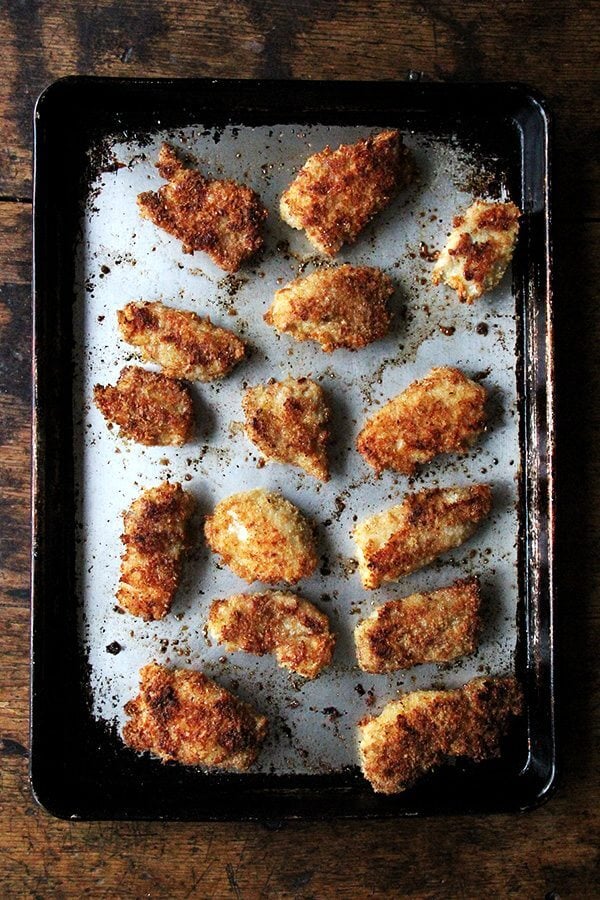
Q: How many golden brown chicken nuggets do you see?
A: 15